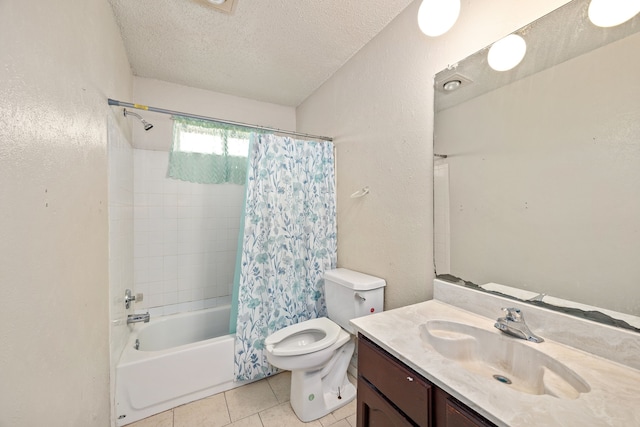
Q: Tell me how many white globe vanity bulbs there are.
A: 3